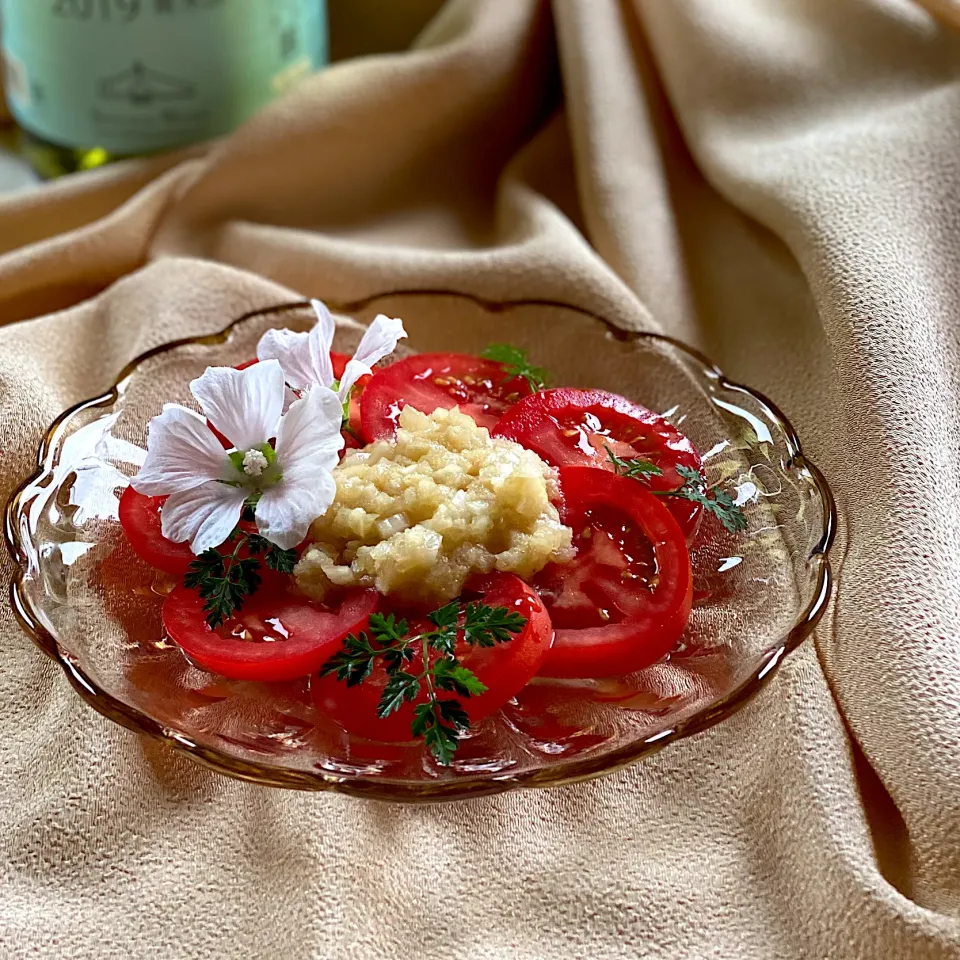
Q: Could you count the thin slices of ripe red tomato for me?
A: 7